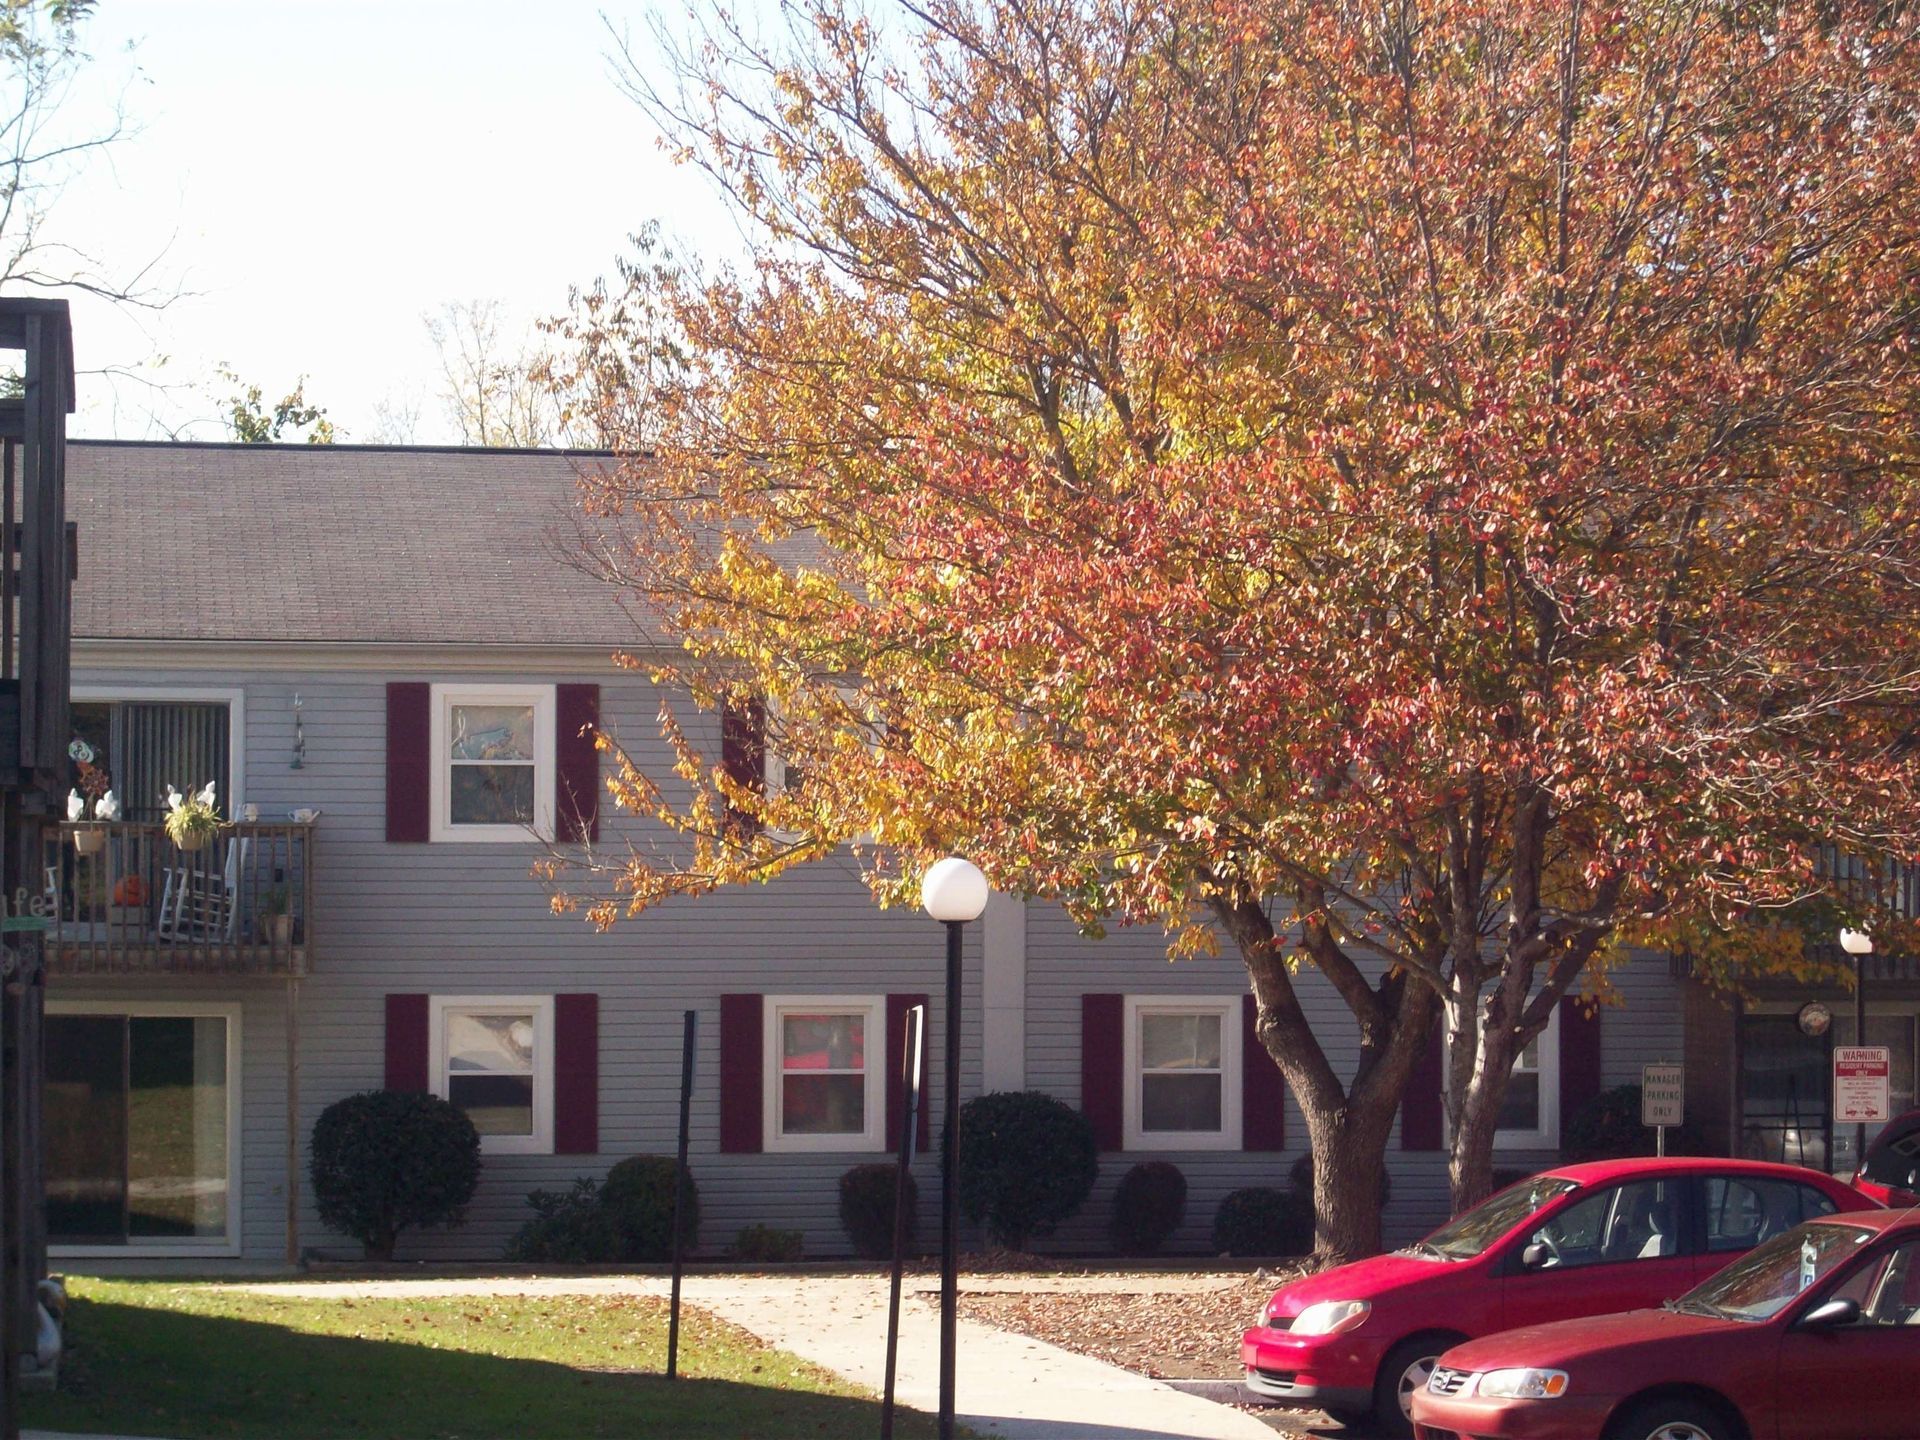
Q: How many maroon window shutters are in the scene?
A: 12